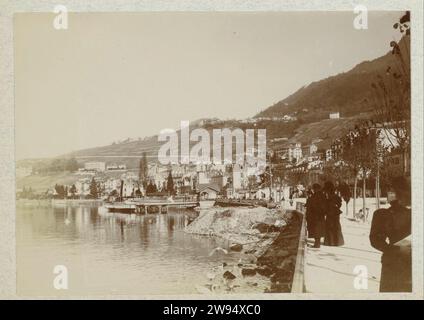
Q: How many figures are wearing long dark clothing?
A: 3